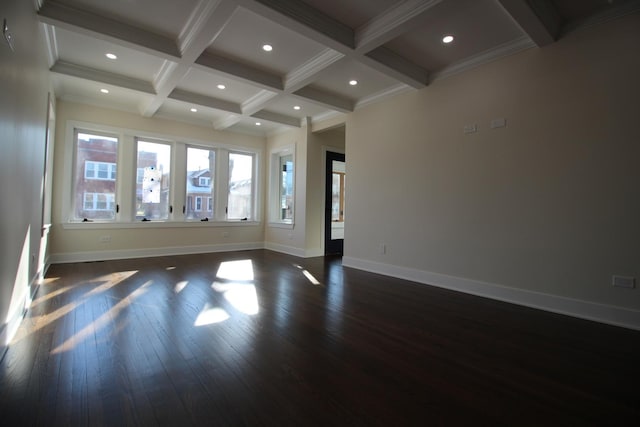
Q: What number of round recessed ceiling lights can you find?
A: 9